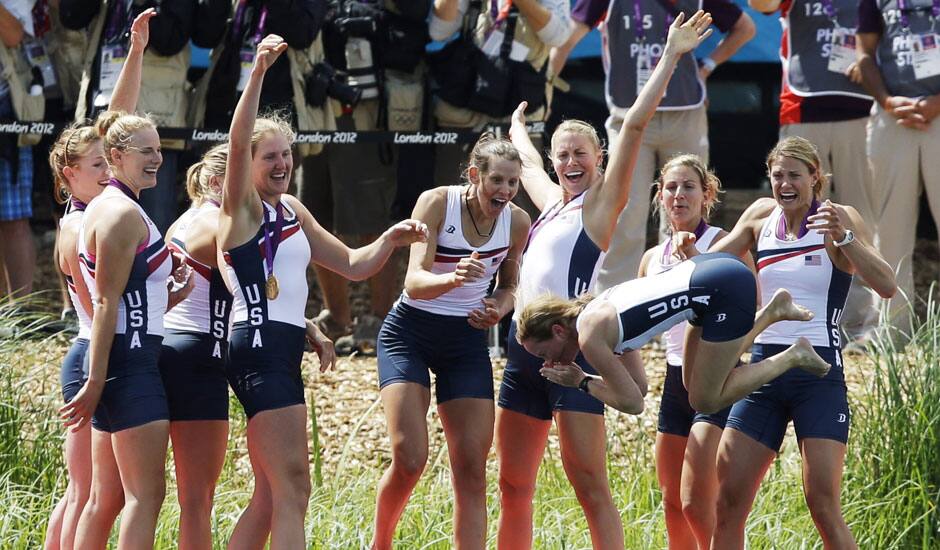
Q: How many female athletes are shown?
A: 9